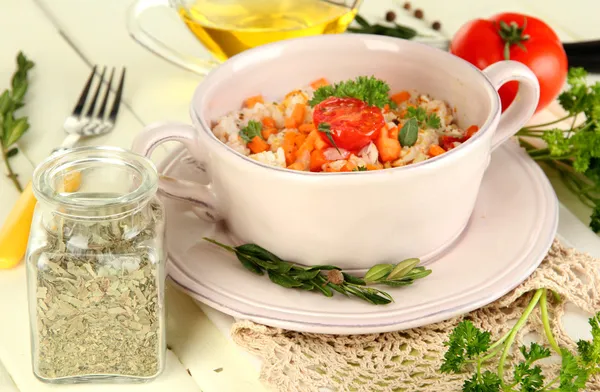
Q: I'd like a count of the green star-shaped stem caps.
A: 1